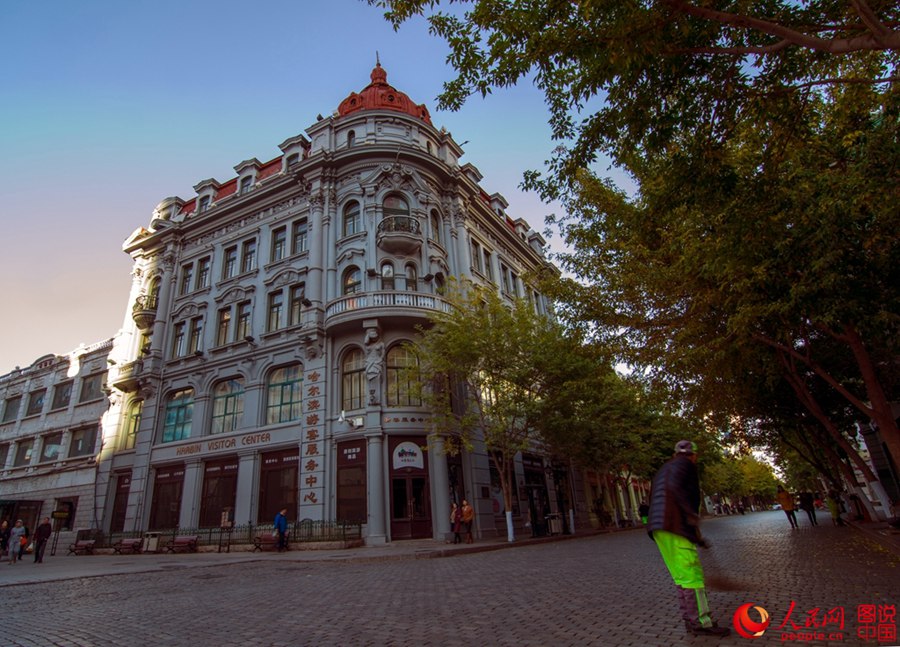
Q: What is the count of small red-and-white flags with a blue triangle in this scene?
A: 0